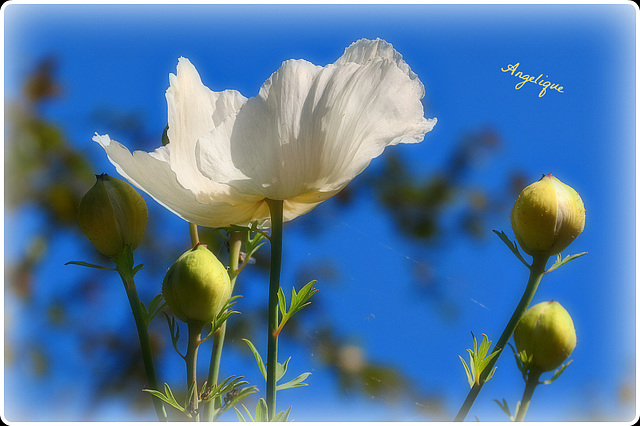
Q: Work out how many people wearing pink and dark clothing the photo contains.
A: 0